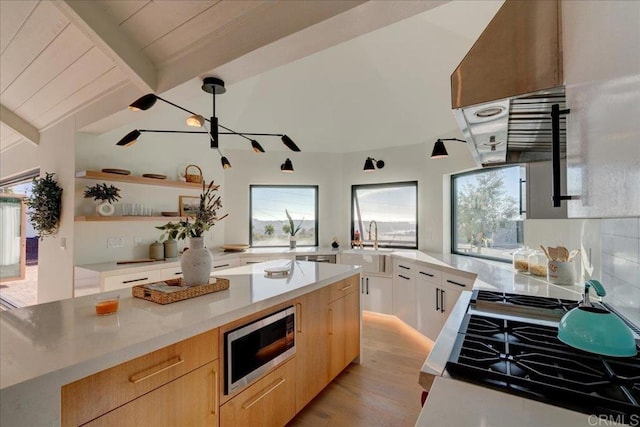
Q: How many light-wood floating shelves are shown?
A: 2